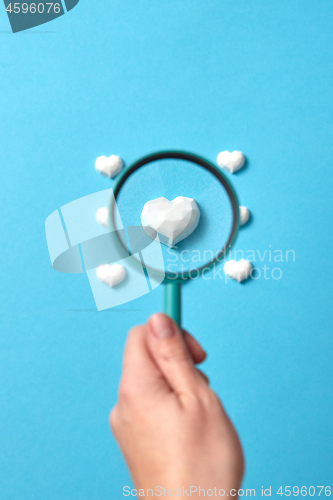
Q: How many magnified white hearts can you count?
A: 1